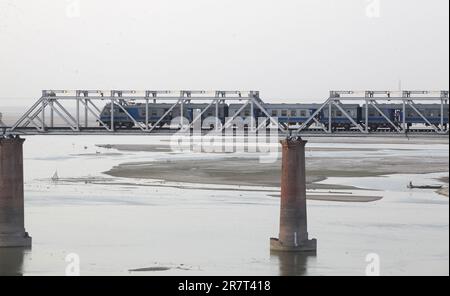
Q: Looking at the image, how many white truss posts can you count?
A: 11